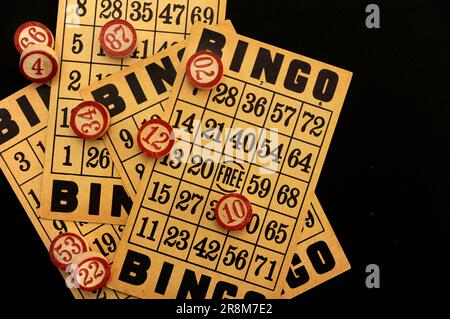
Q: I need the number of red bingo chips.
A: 9